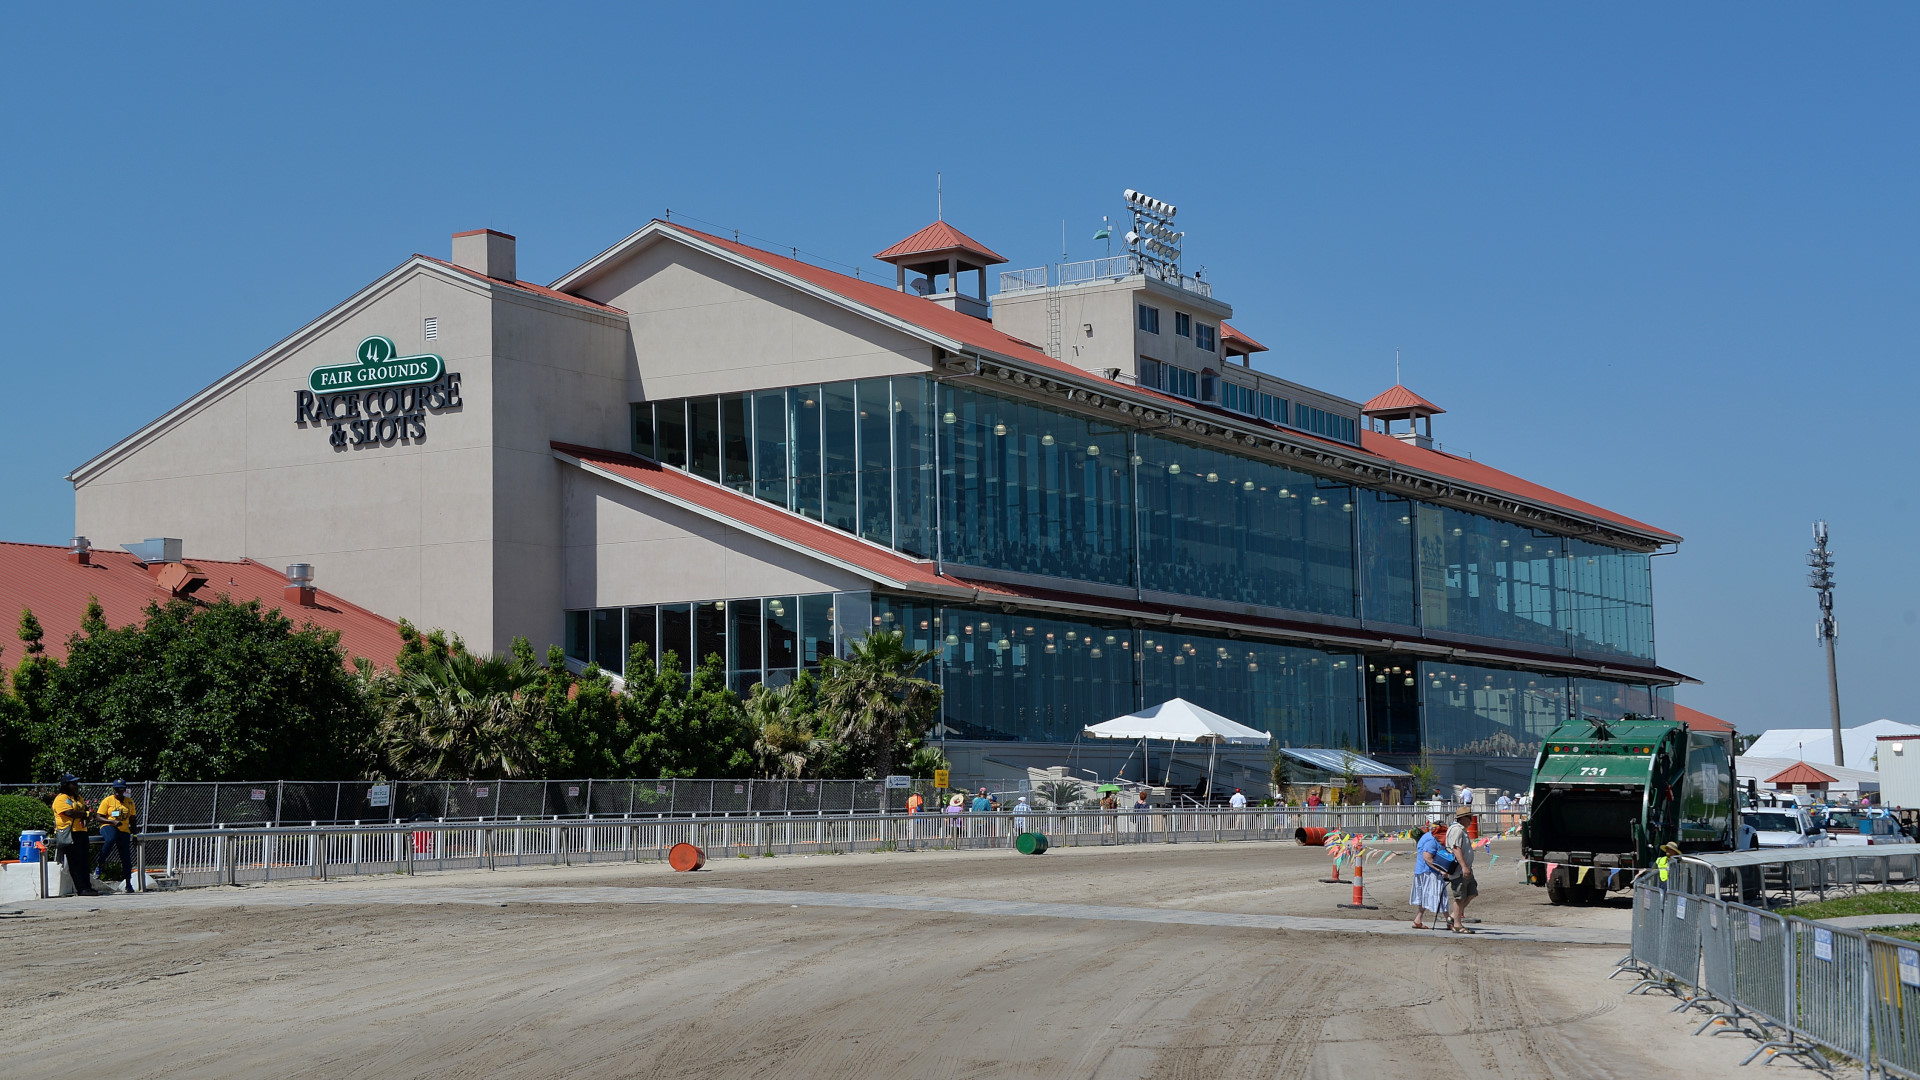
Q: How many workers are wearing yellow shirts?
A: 2